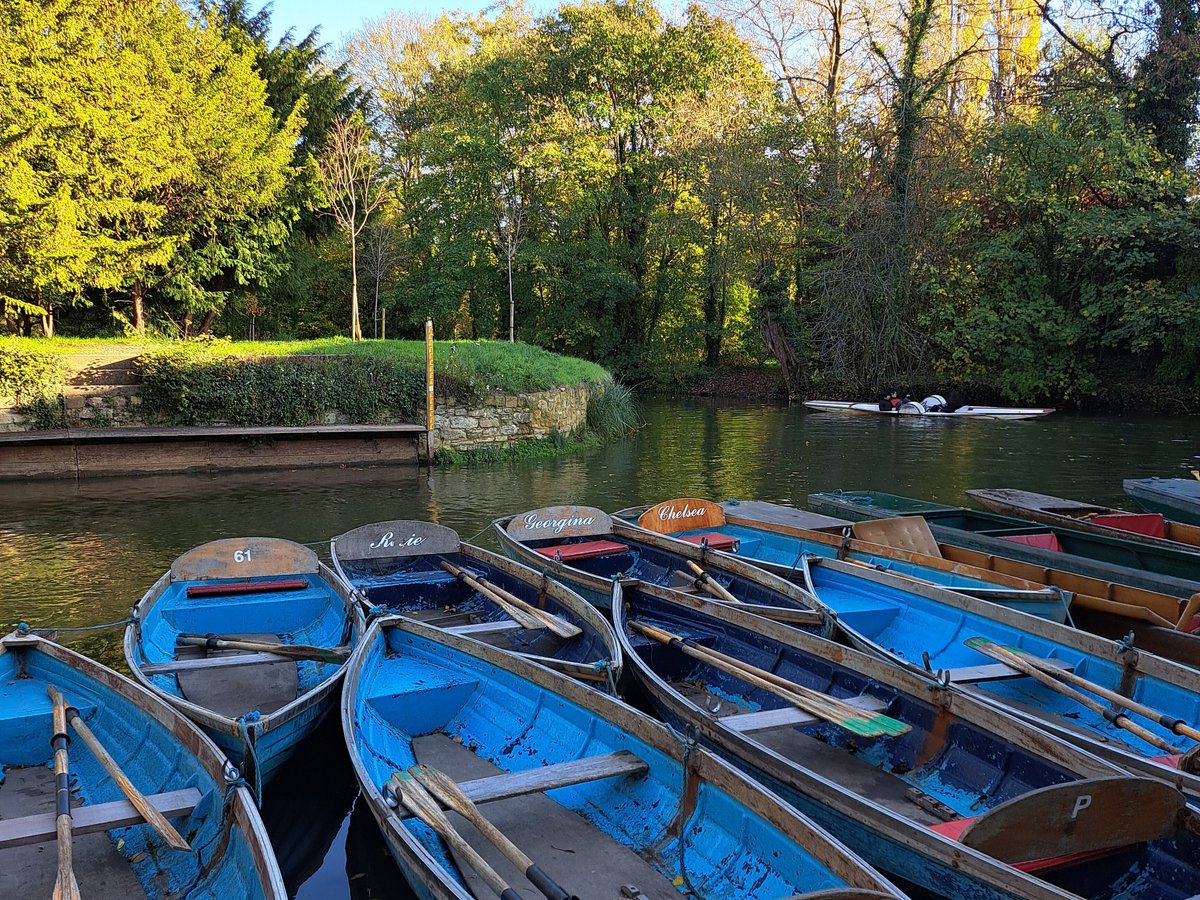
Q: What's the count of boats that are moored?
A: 12